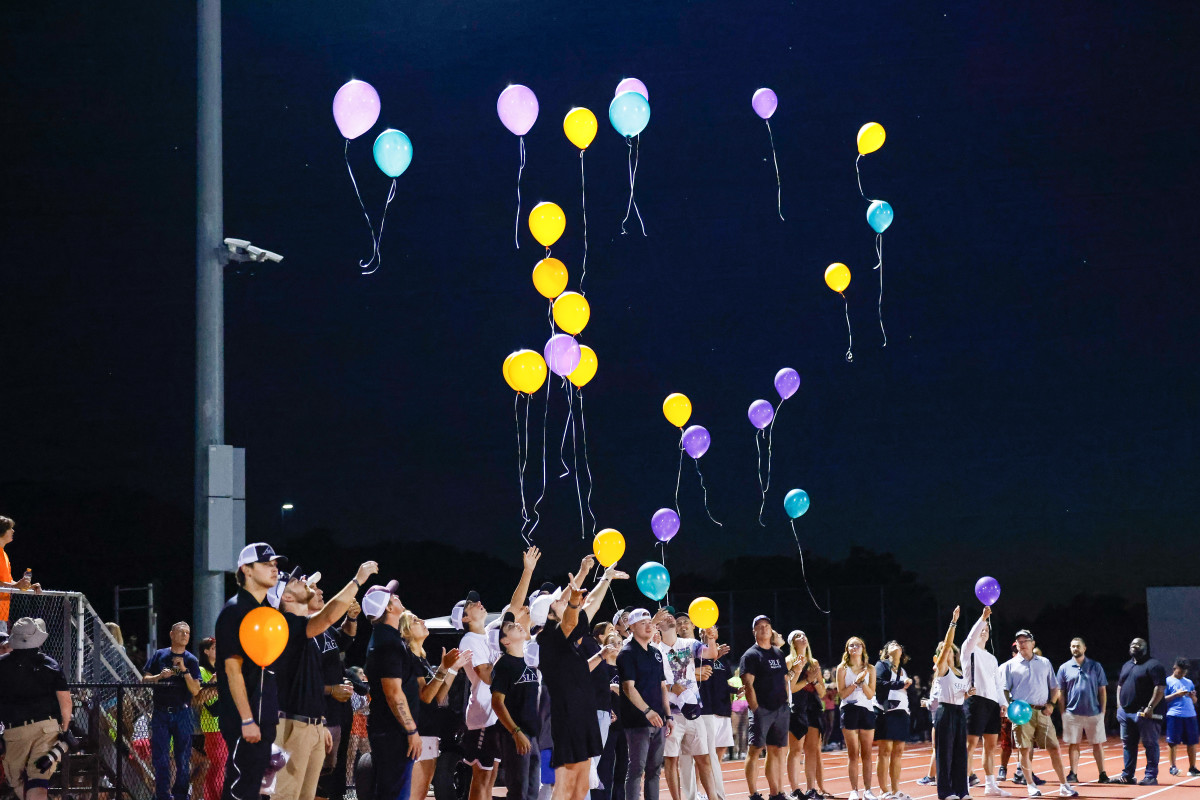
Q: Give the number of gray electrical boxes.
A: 2